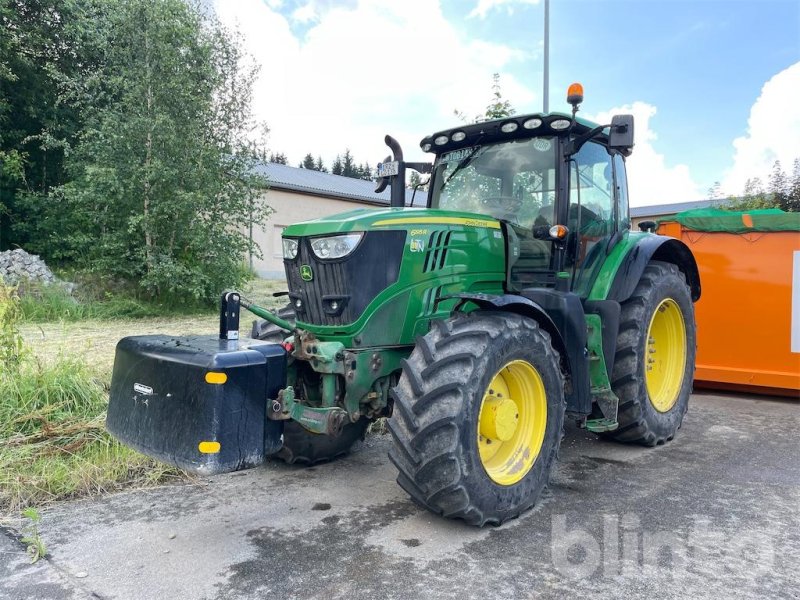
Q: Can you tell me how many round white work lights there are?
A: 6